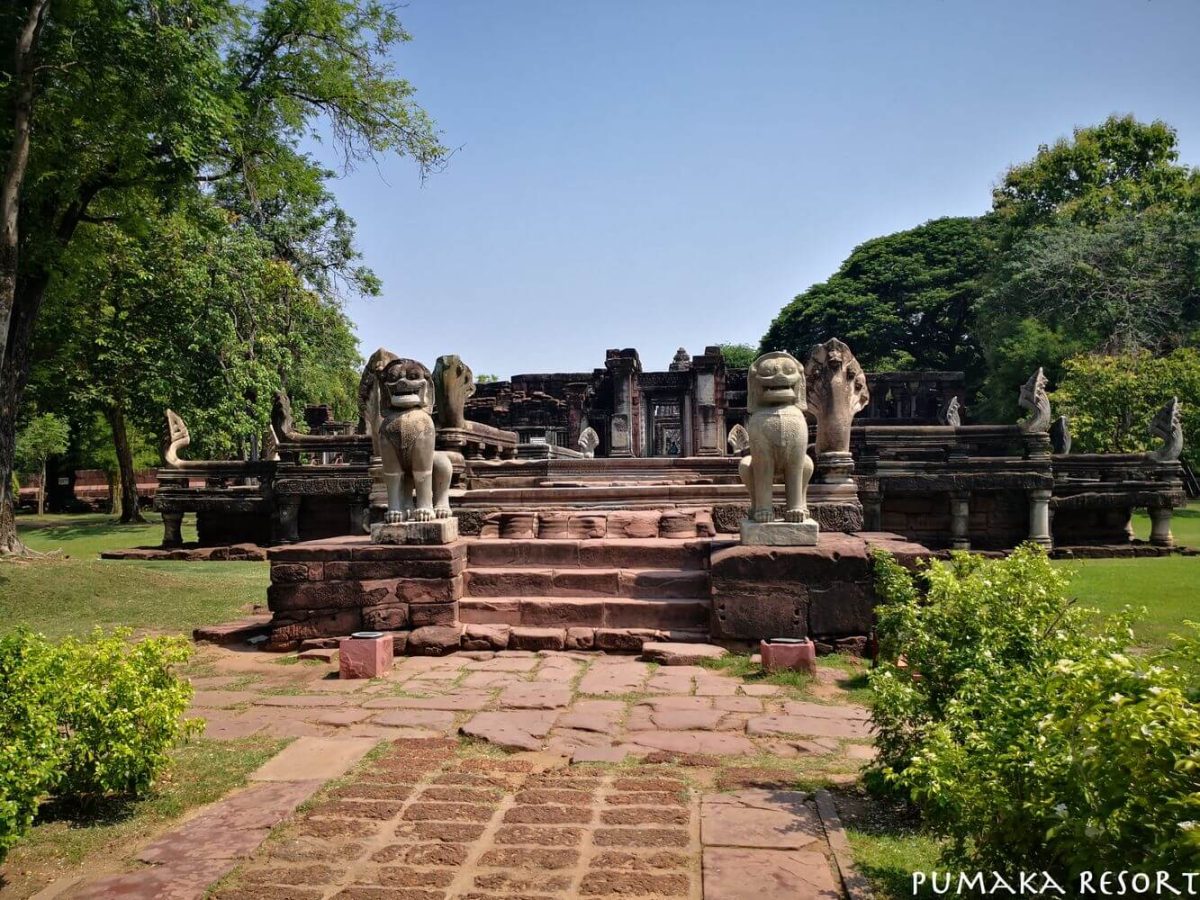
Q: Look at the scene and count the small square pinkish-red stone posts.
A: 2